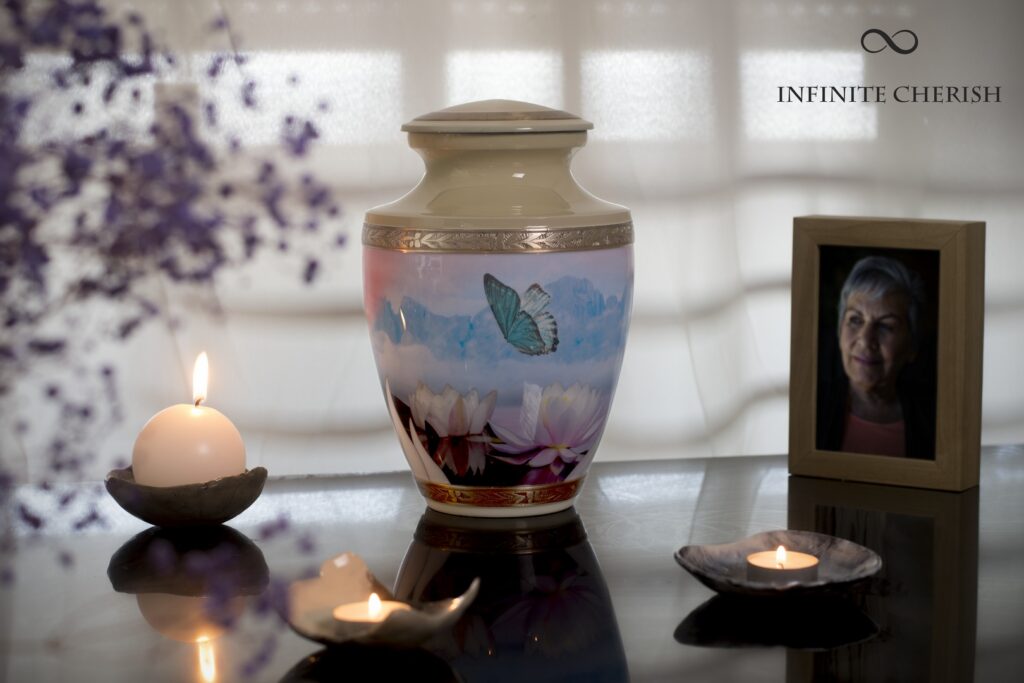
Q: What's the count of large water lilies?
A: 2